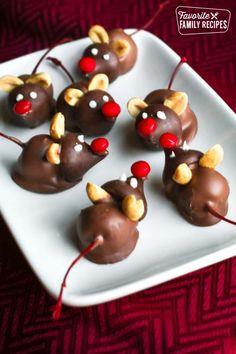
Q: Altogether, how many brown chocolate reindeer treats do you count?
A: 7